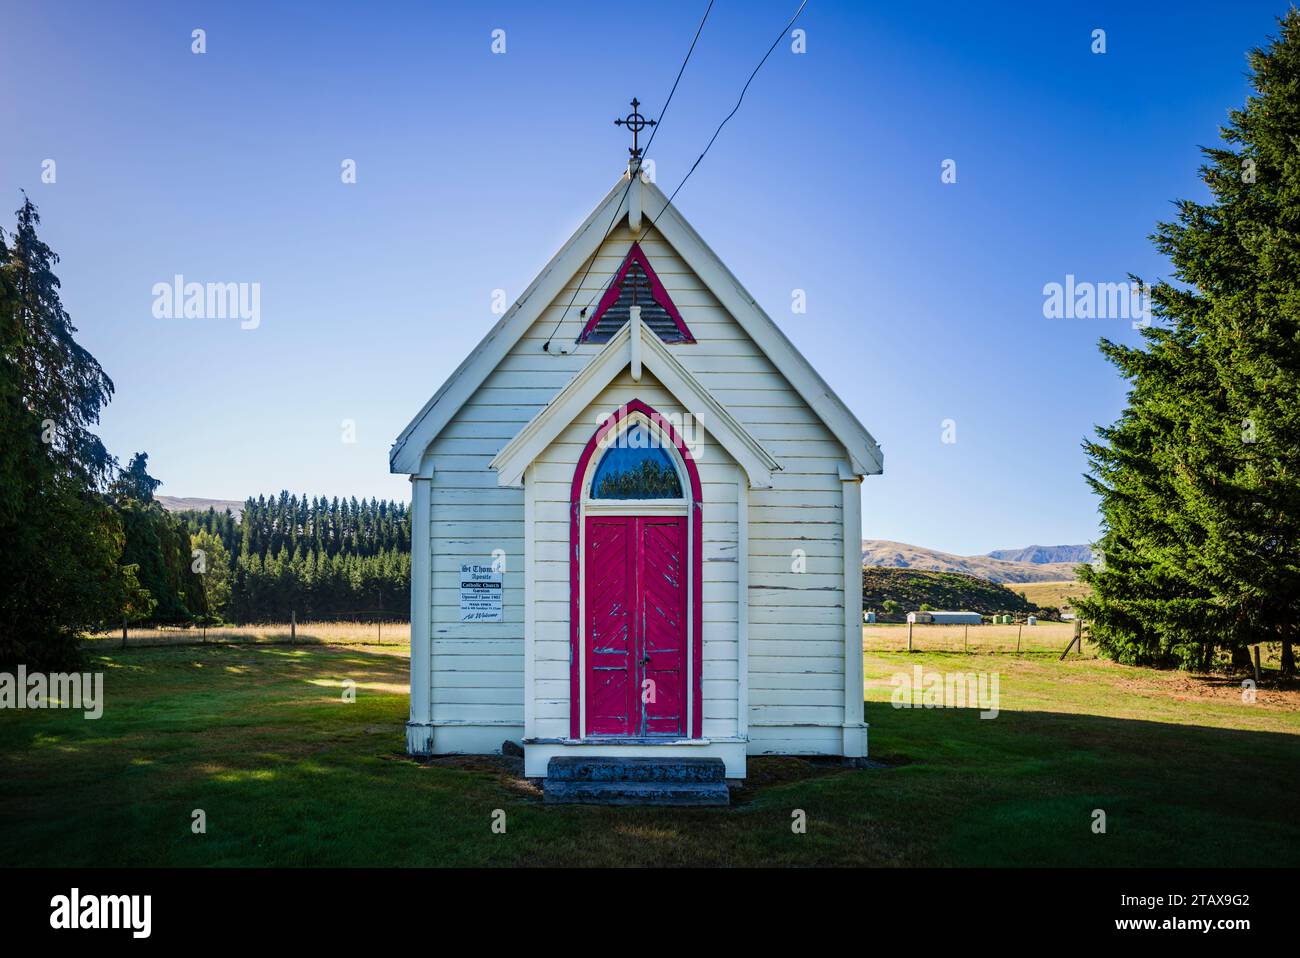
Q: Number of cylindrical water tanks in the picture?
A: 4